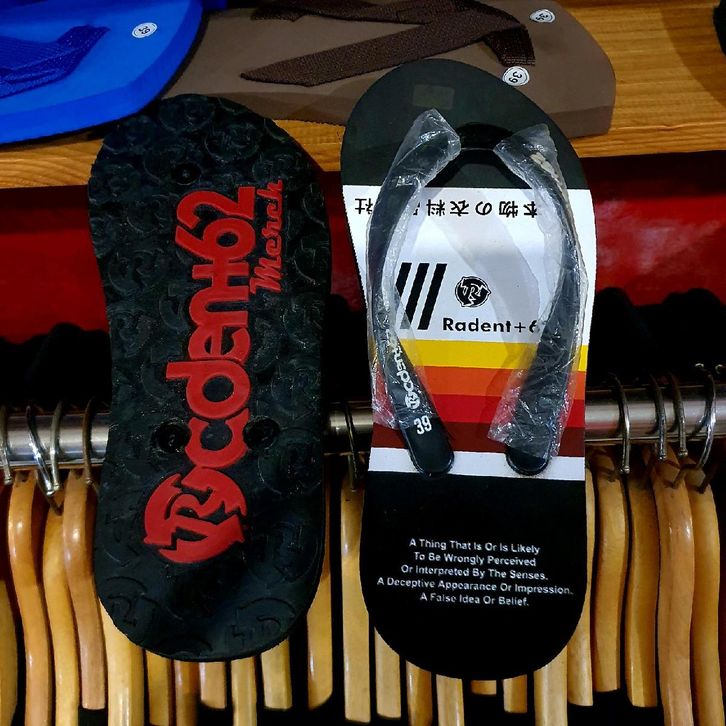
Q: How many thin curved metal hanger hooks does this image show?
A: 9